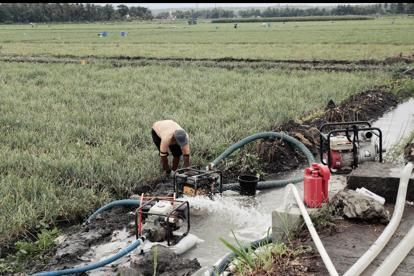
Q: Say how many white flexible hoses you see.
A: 3